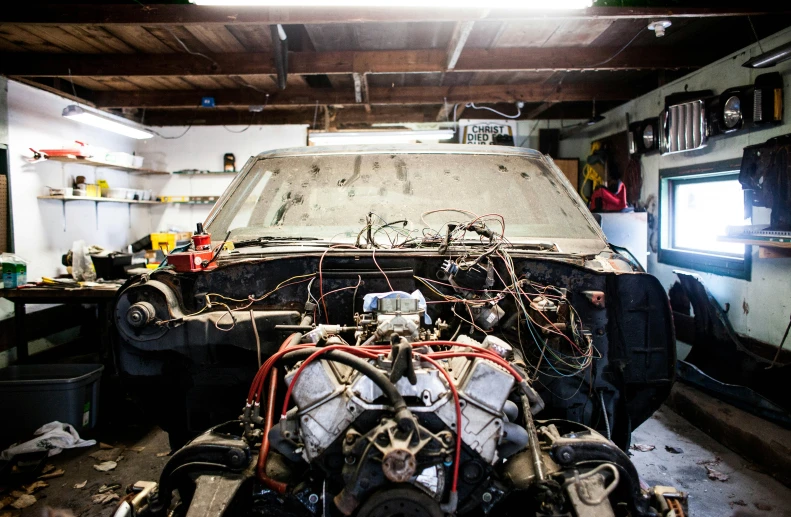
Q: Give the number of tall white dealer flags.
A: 0